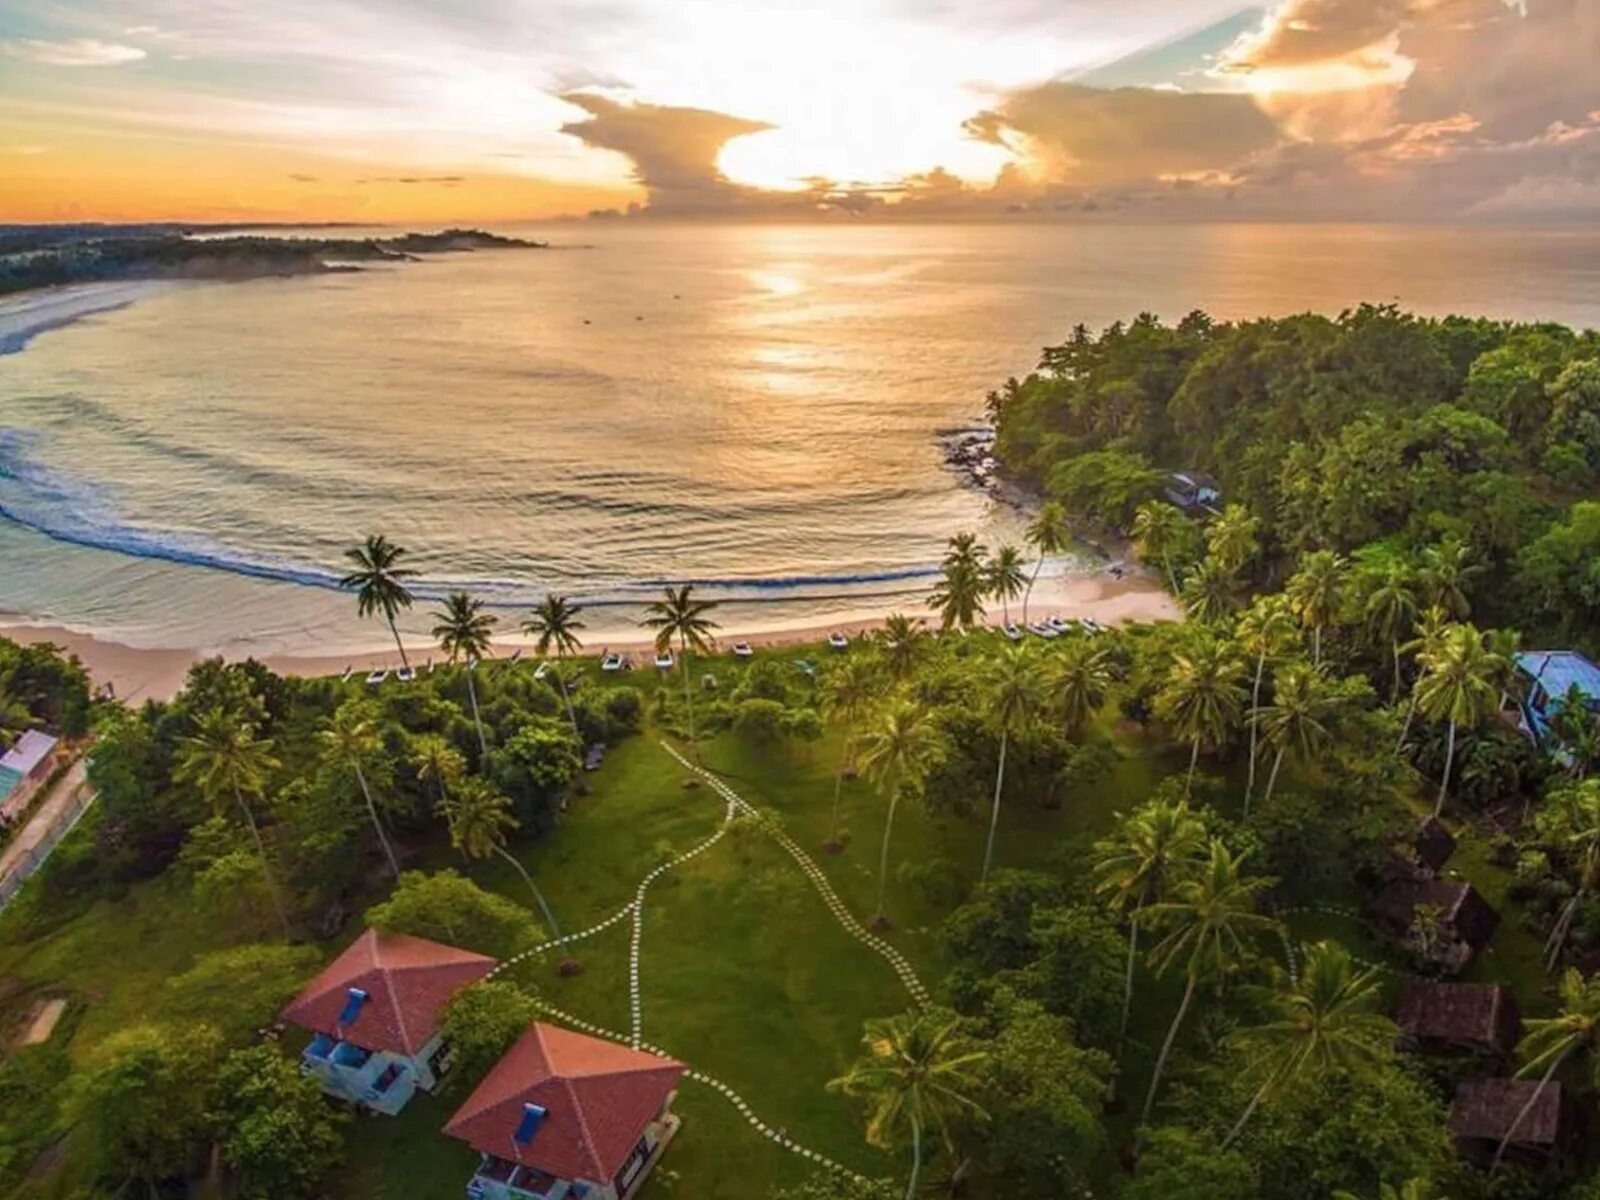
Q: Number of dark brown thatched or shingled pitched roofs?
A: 4